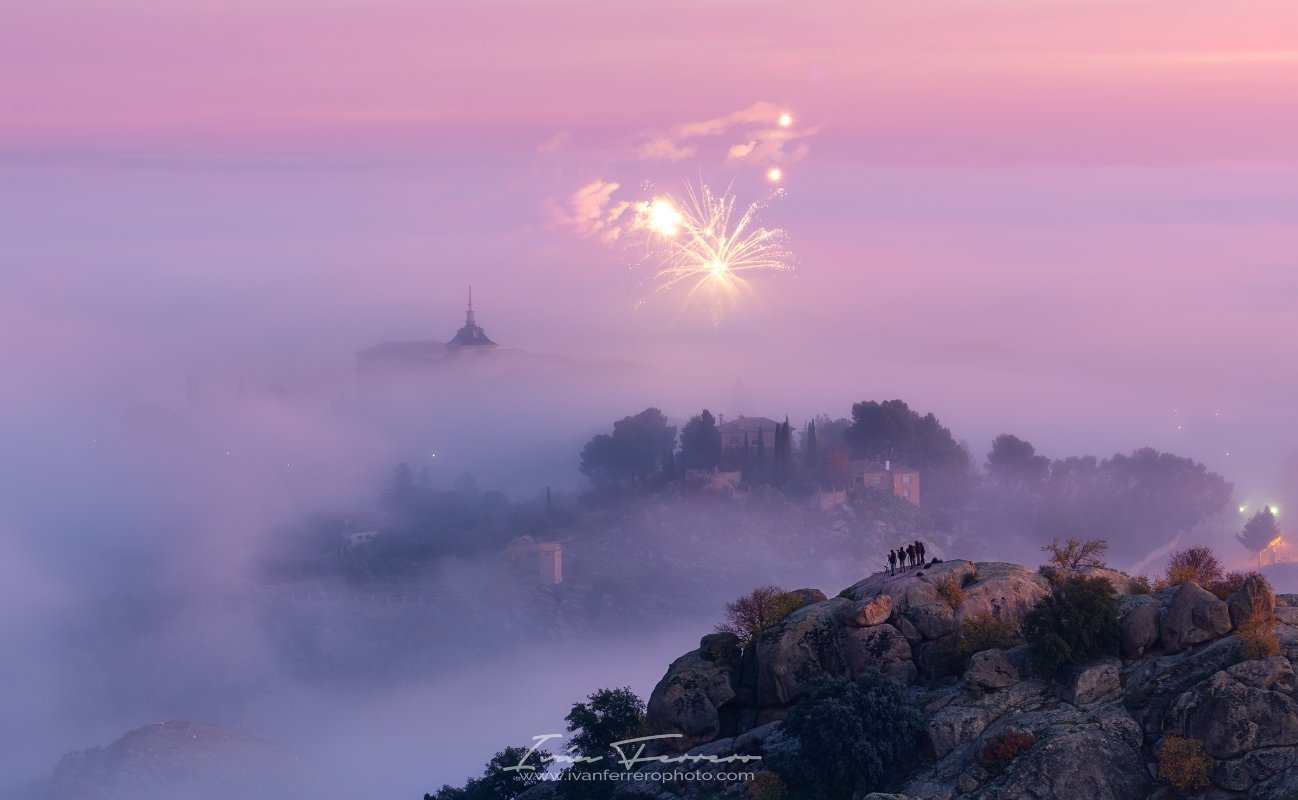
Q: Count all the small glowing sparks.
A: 2